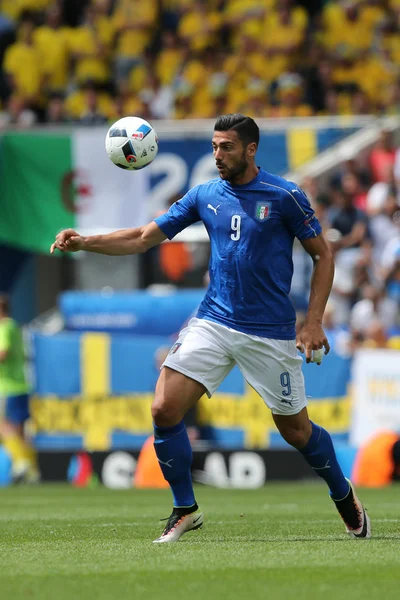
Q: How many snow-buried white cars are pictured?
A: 0